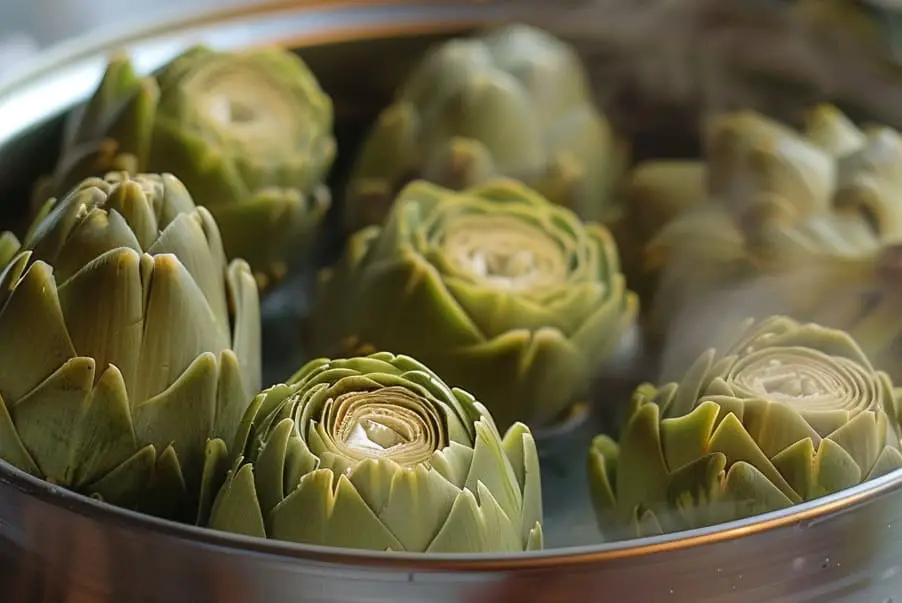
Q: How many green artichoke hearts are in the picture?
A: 7